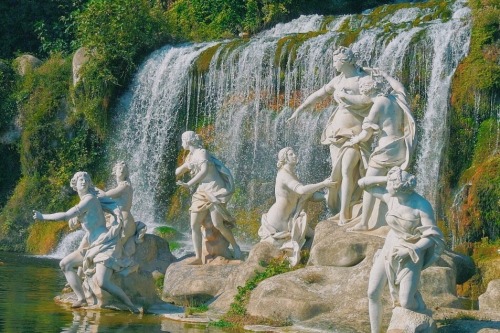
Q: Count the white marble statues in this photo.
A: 7